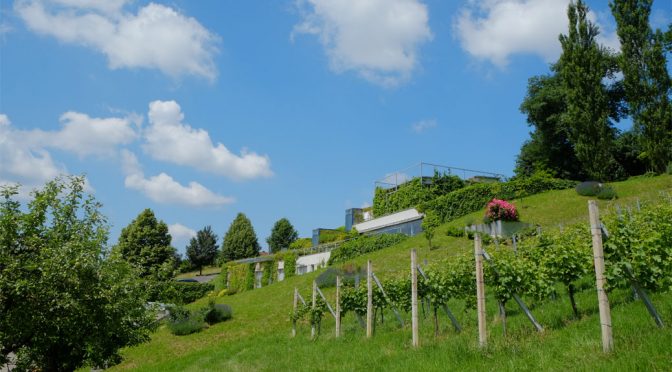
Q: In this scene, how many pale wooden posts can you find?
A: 7